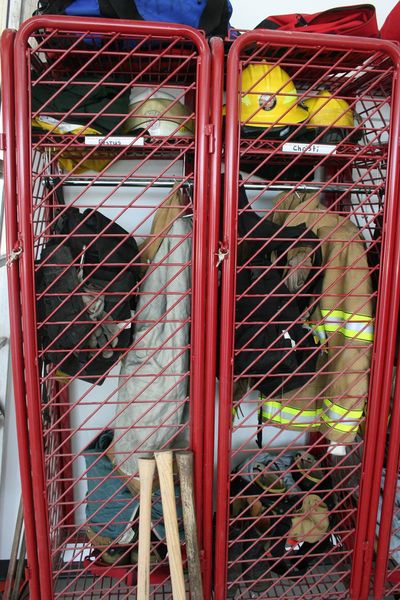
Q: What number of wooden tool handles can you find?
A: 3